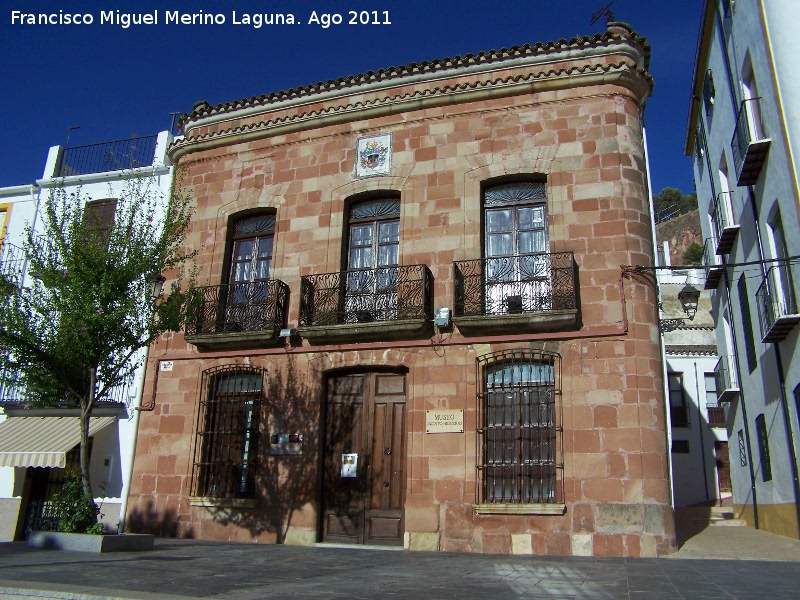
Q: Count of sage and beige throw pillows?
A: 0